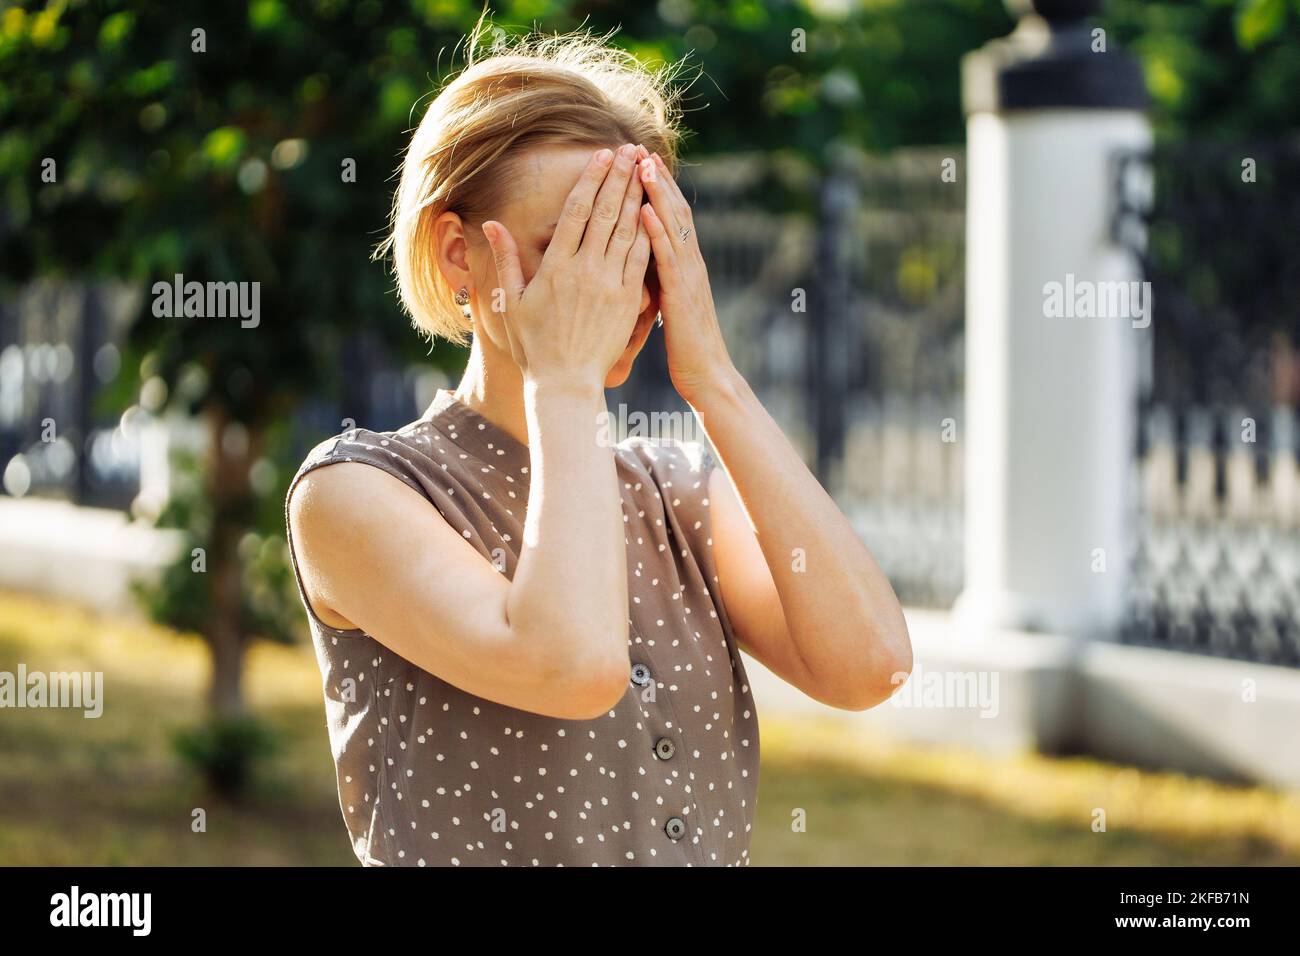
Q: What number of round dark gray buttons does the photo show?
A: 3